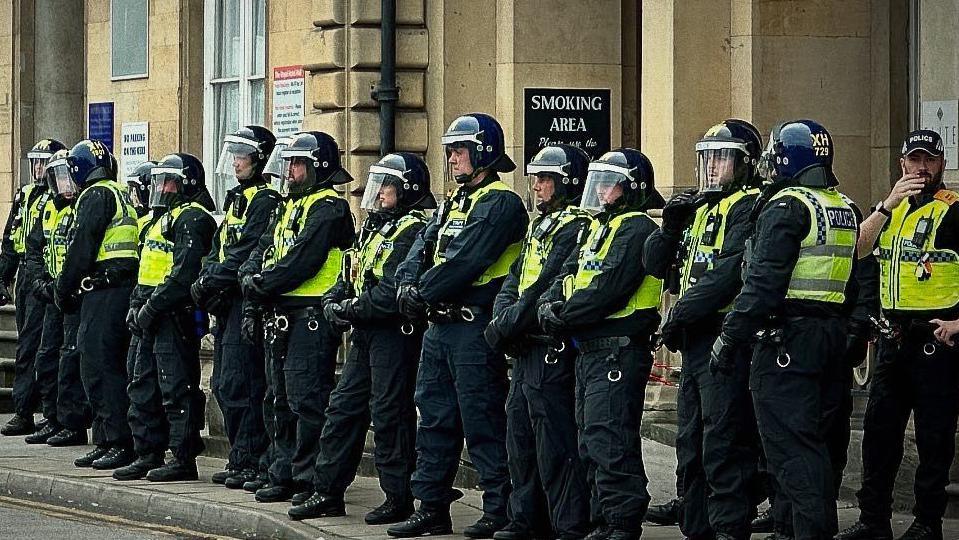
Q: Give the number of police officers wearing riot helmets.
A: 14